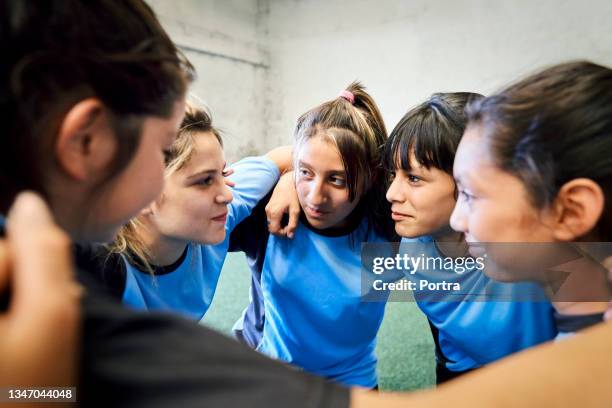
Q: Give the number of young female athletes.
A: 5